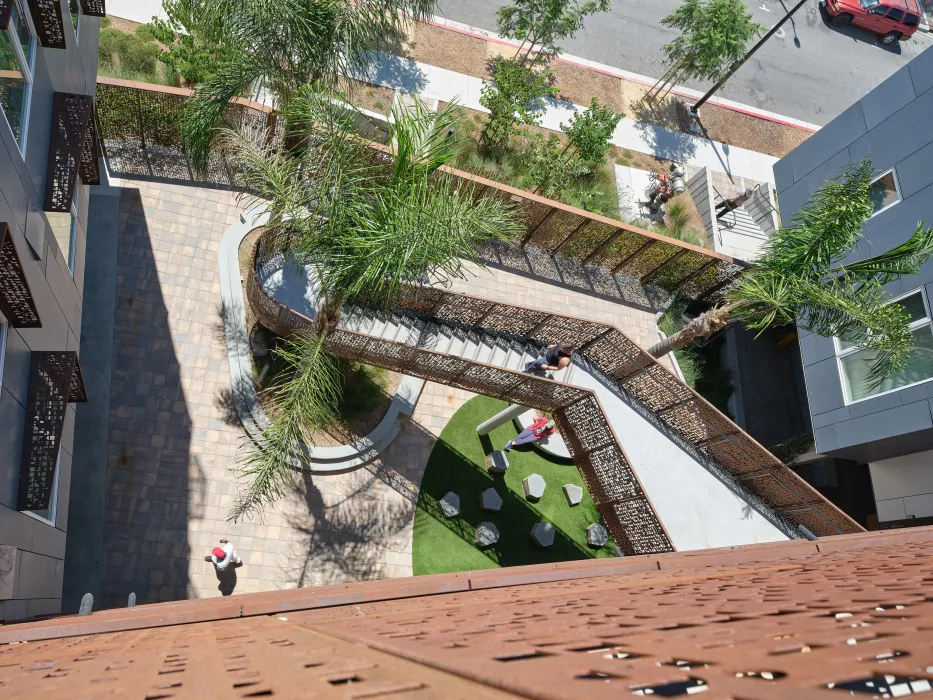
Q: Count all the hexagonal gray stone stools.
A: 8